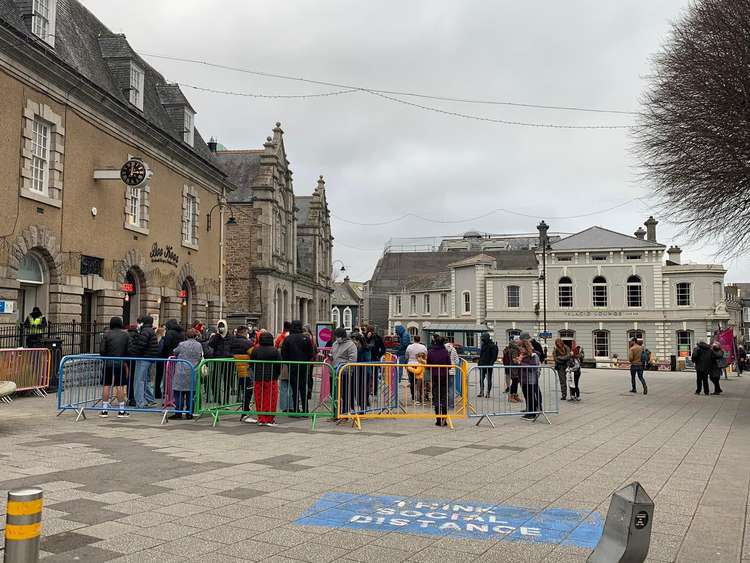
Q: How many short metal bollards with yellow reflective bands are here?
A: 1